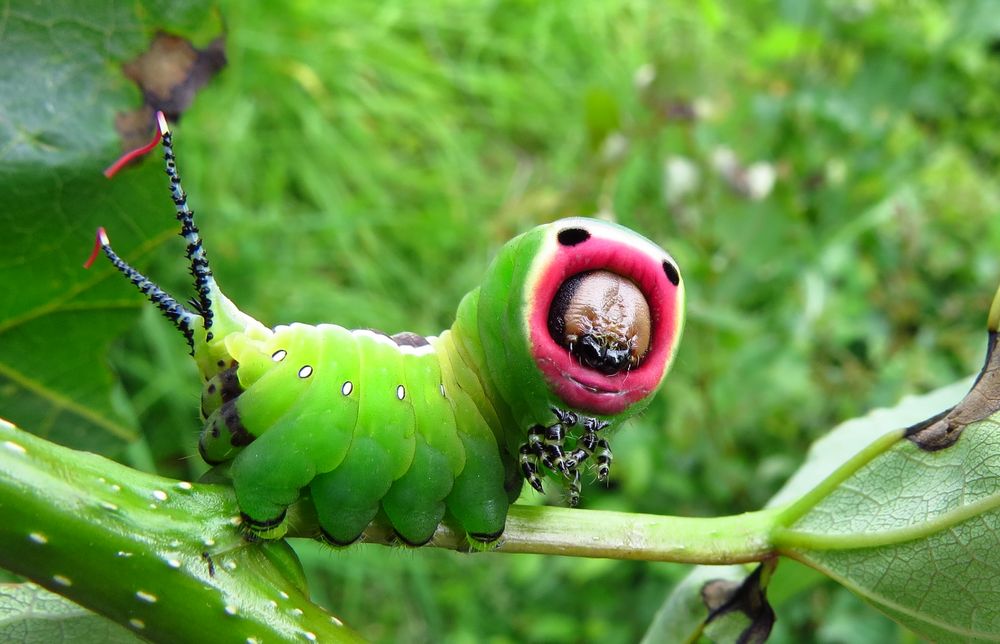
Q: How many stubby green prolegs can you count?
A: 4